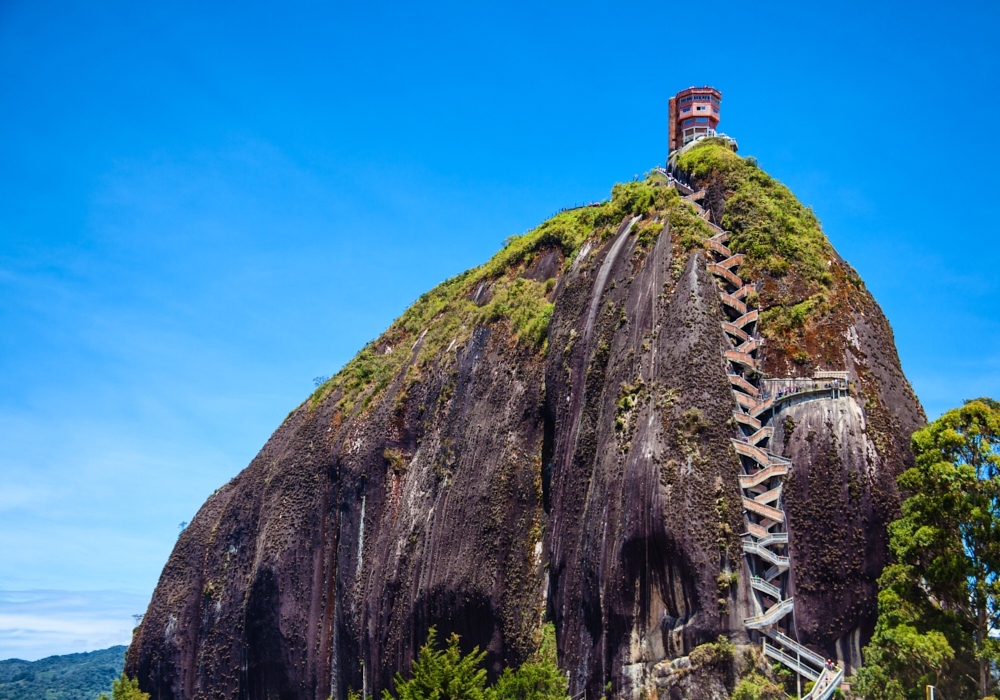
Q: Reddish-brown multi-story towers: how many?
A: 1